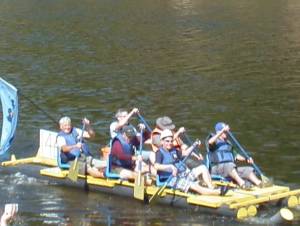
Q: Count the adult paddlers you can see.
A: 6